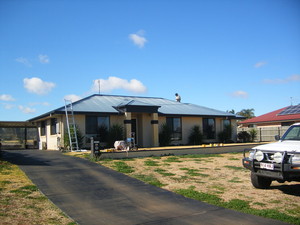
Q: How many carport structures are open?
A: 1